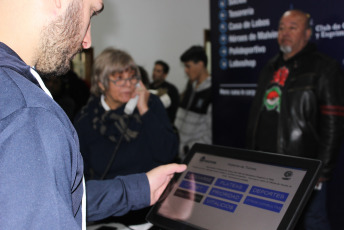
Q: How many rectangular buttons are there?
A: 8